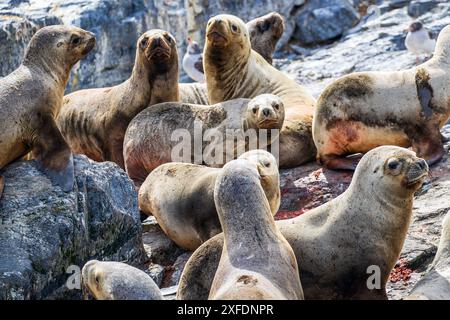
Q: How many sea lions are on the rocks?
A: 11